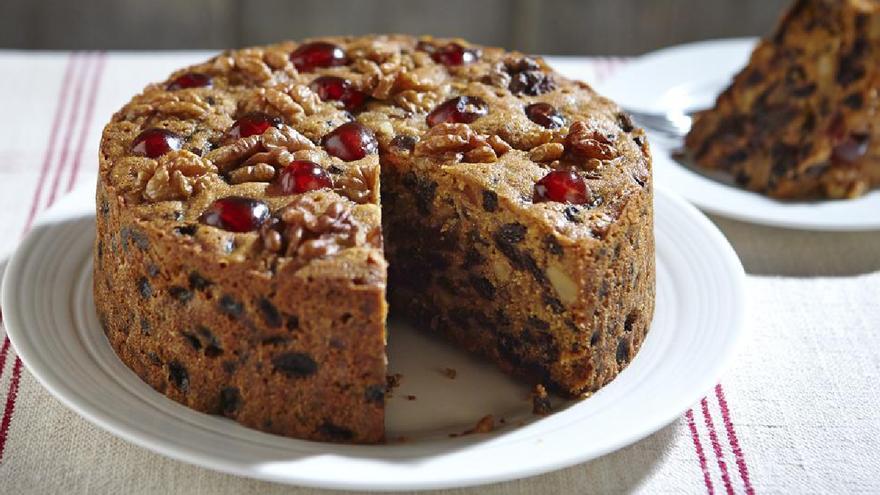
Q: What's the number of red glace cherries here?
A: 12